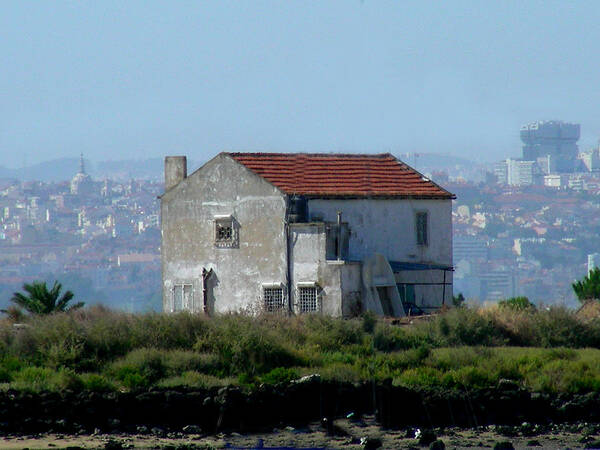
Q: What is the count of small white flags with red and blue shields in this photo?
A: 0